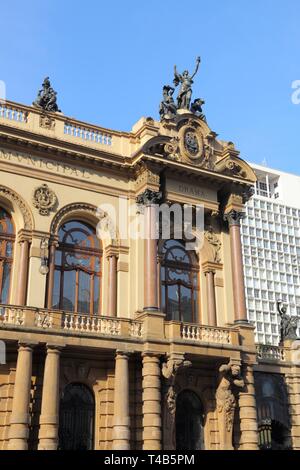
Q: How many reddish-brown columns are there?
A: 6